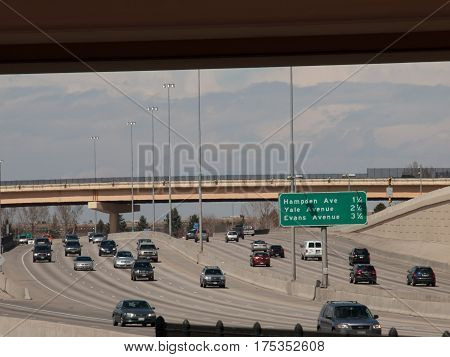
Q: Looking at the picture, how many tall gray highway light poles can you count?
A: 6